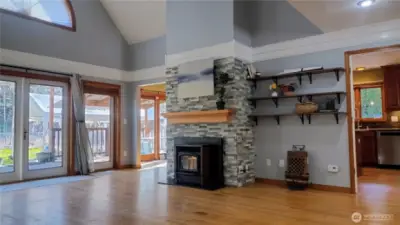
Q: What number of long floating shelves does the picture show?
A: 3